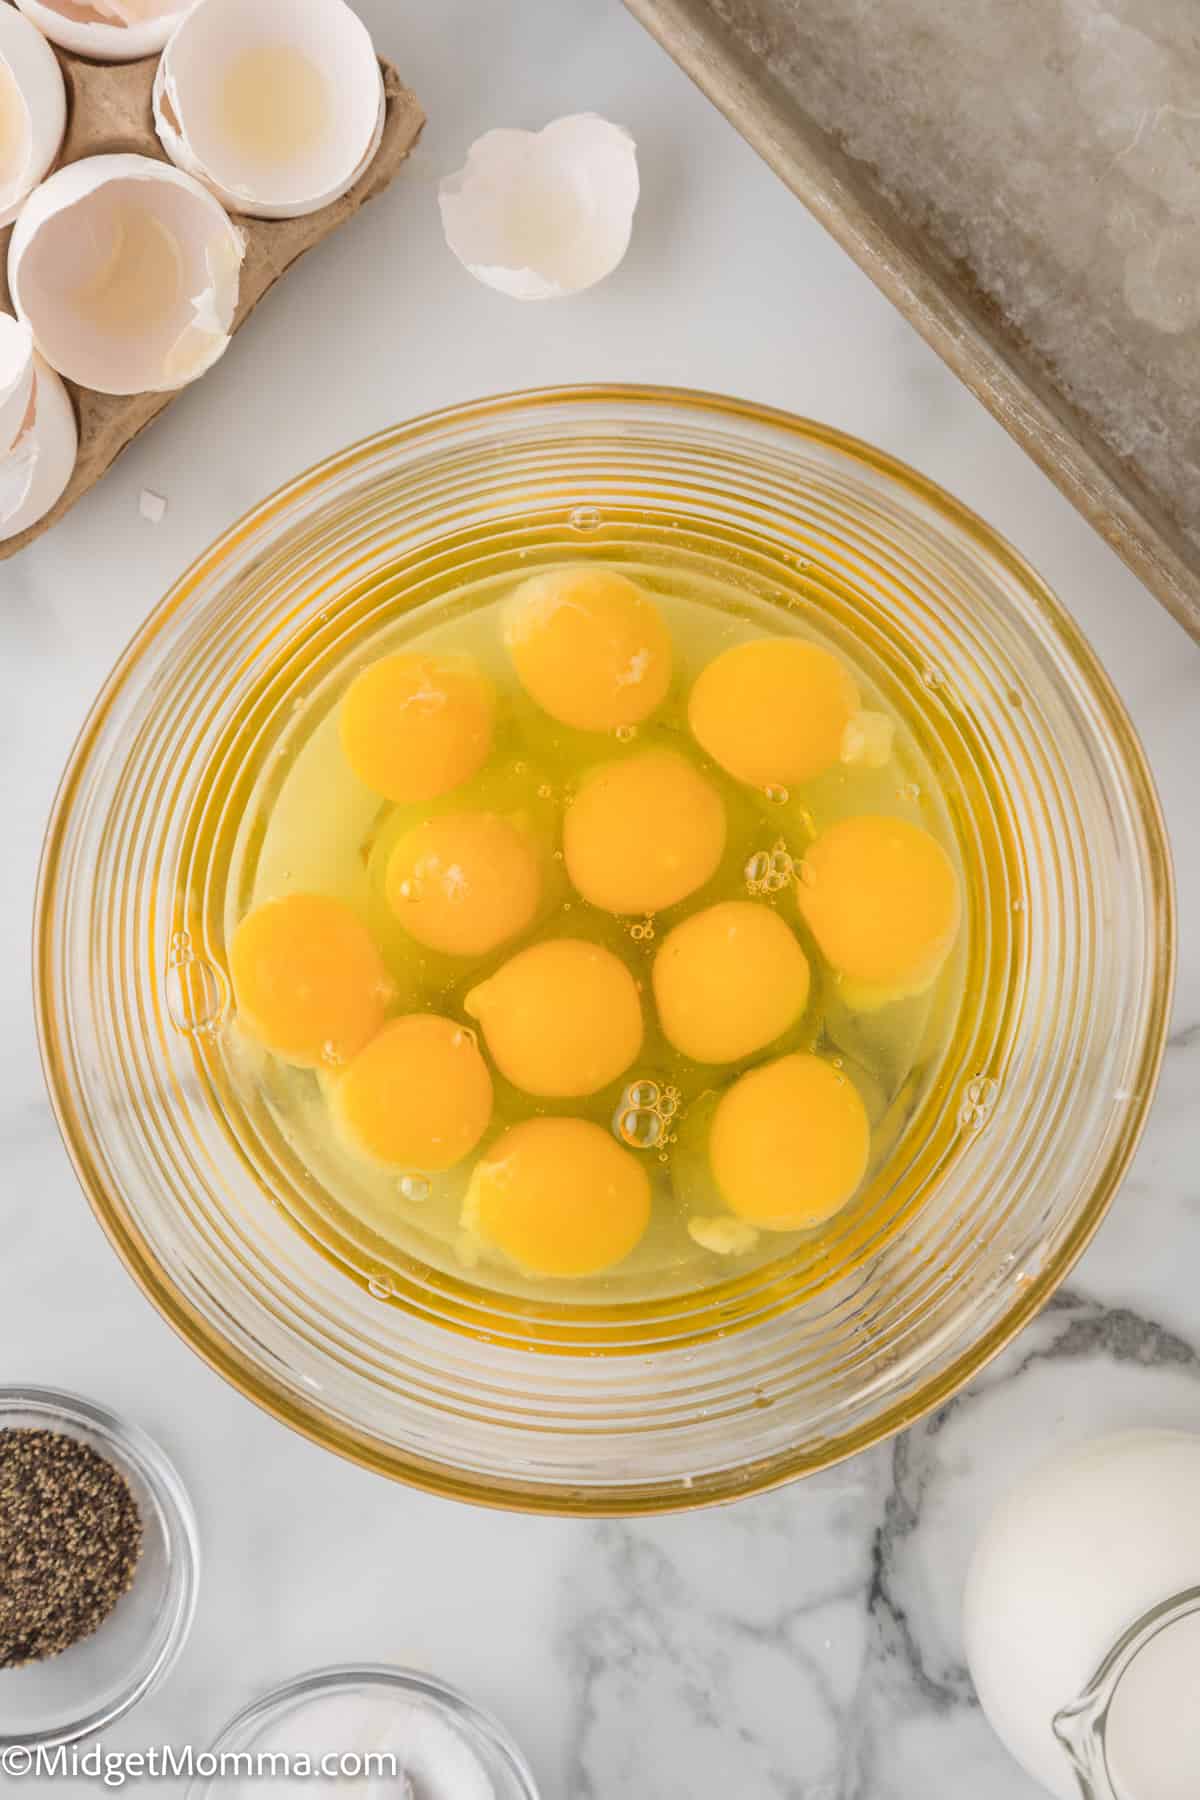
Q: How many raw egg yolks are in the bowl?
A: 12